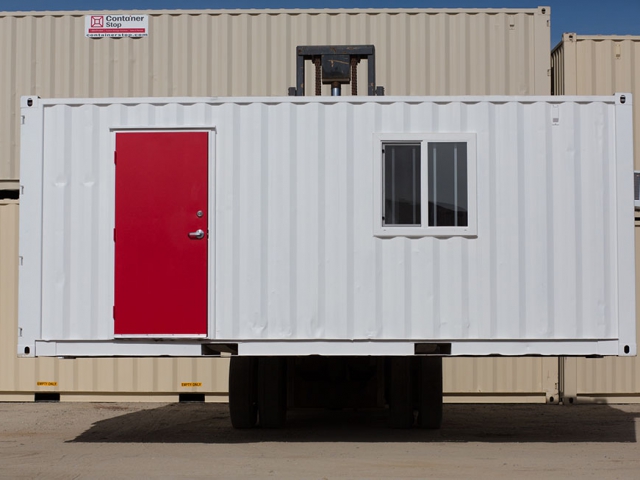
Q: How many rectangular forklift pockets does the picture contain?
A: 4